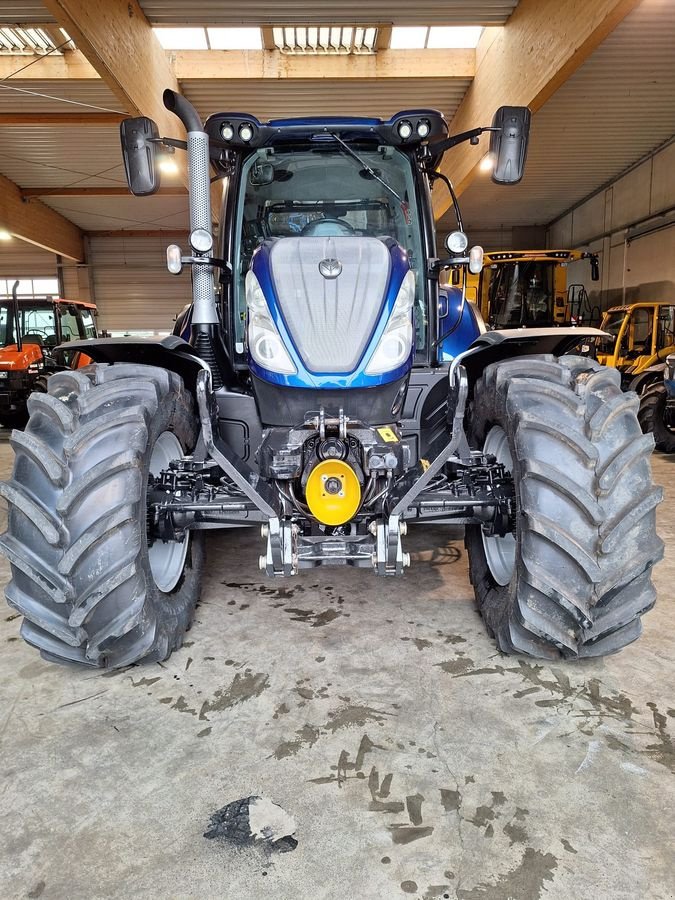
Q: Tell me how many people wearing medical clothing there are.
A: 0